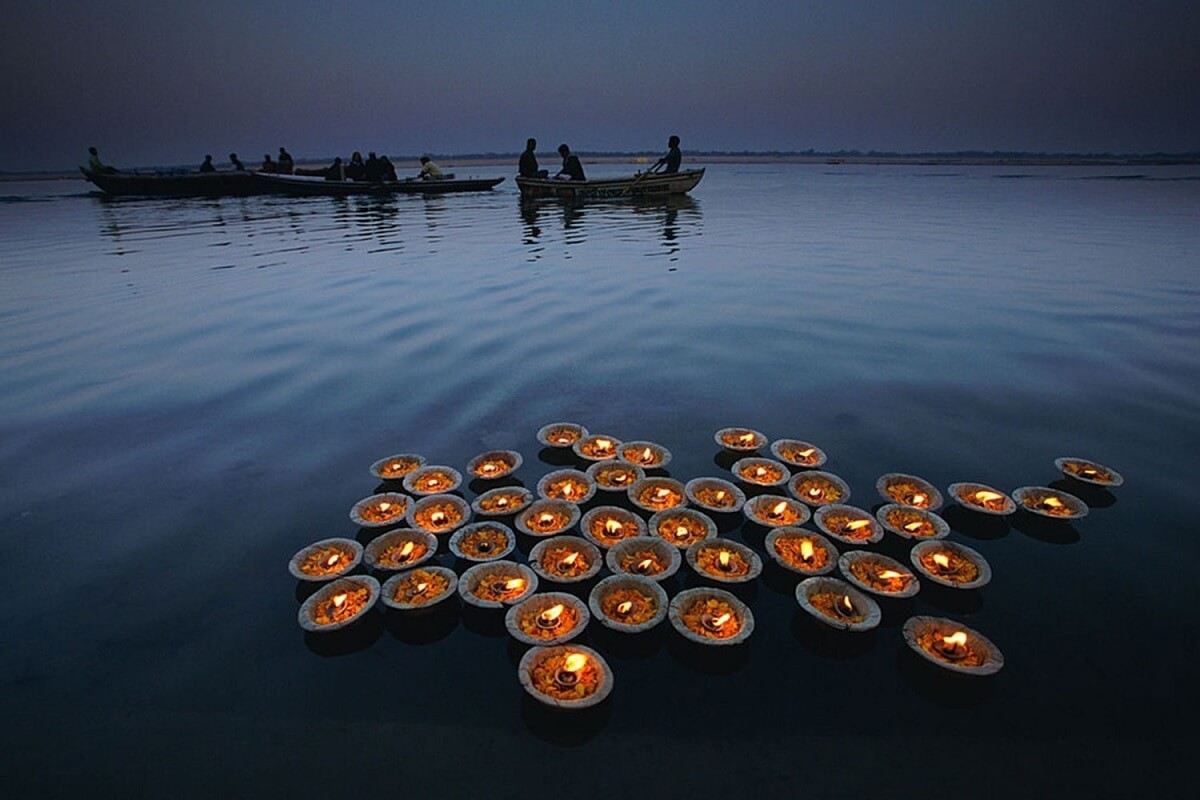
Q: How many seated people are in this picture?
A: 13